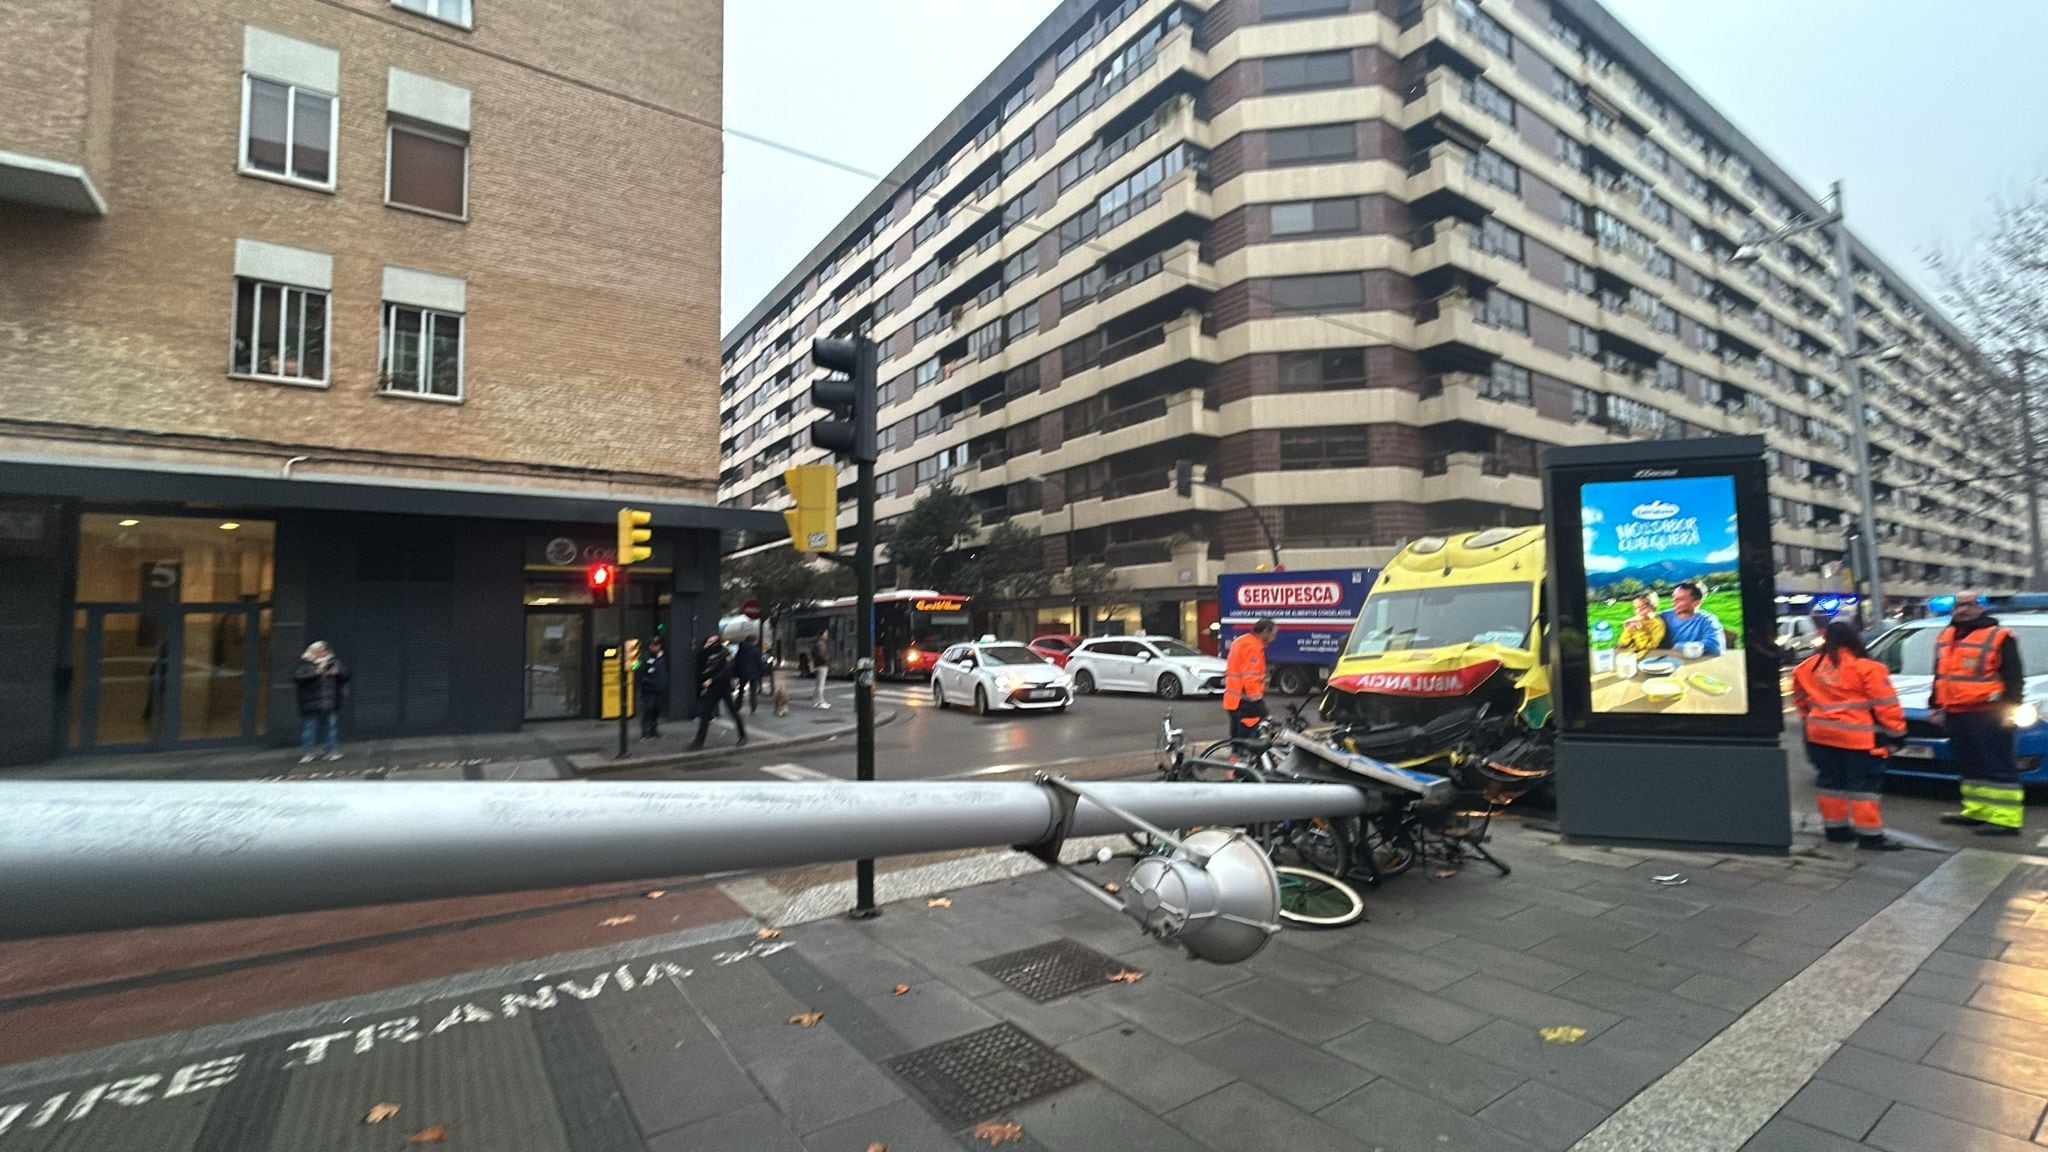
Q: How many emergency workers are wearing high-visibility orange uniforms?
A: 3